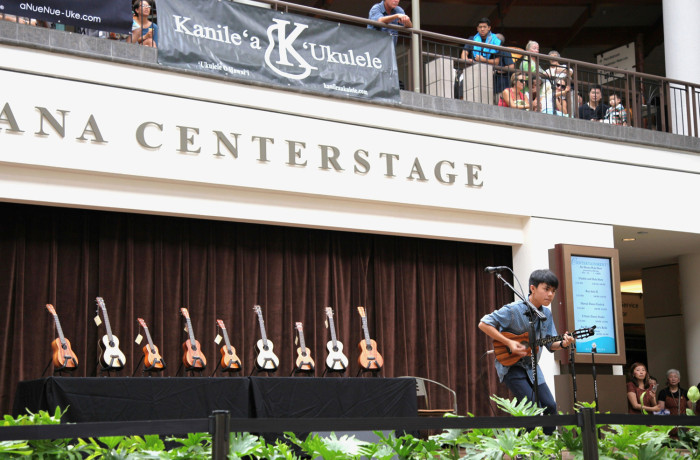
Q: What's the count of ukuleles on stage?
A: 10